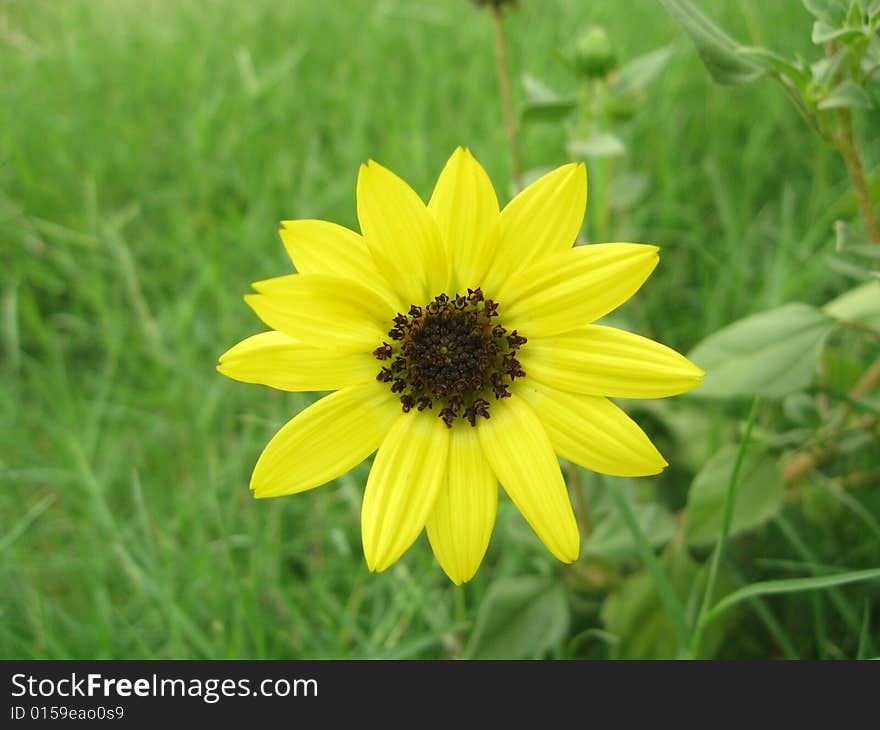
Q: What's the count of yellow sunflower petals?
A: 13